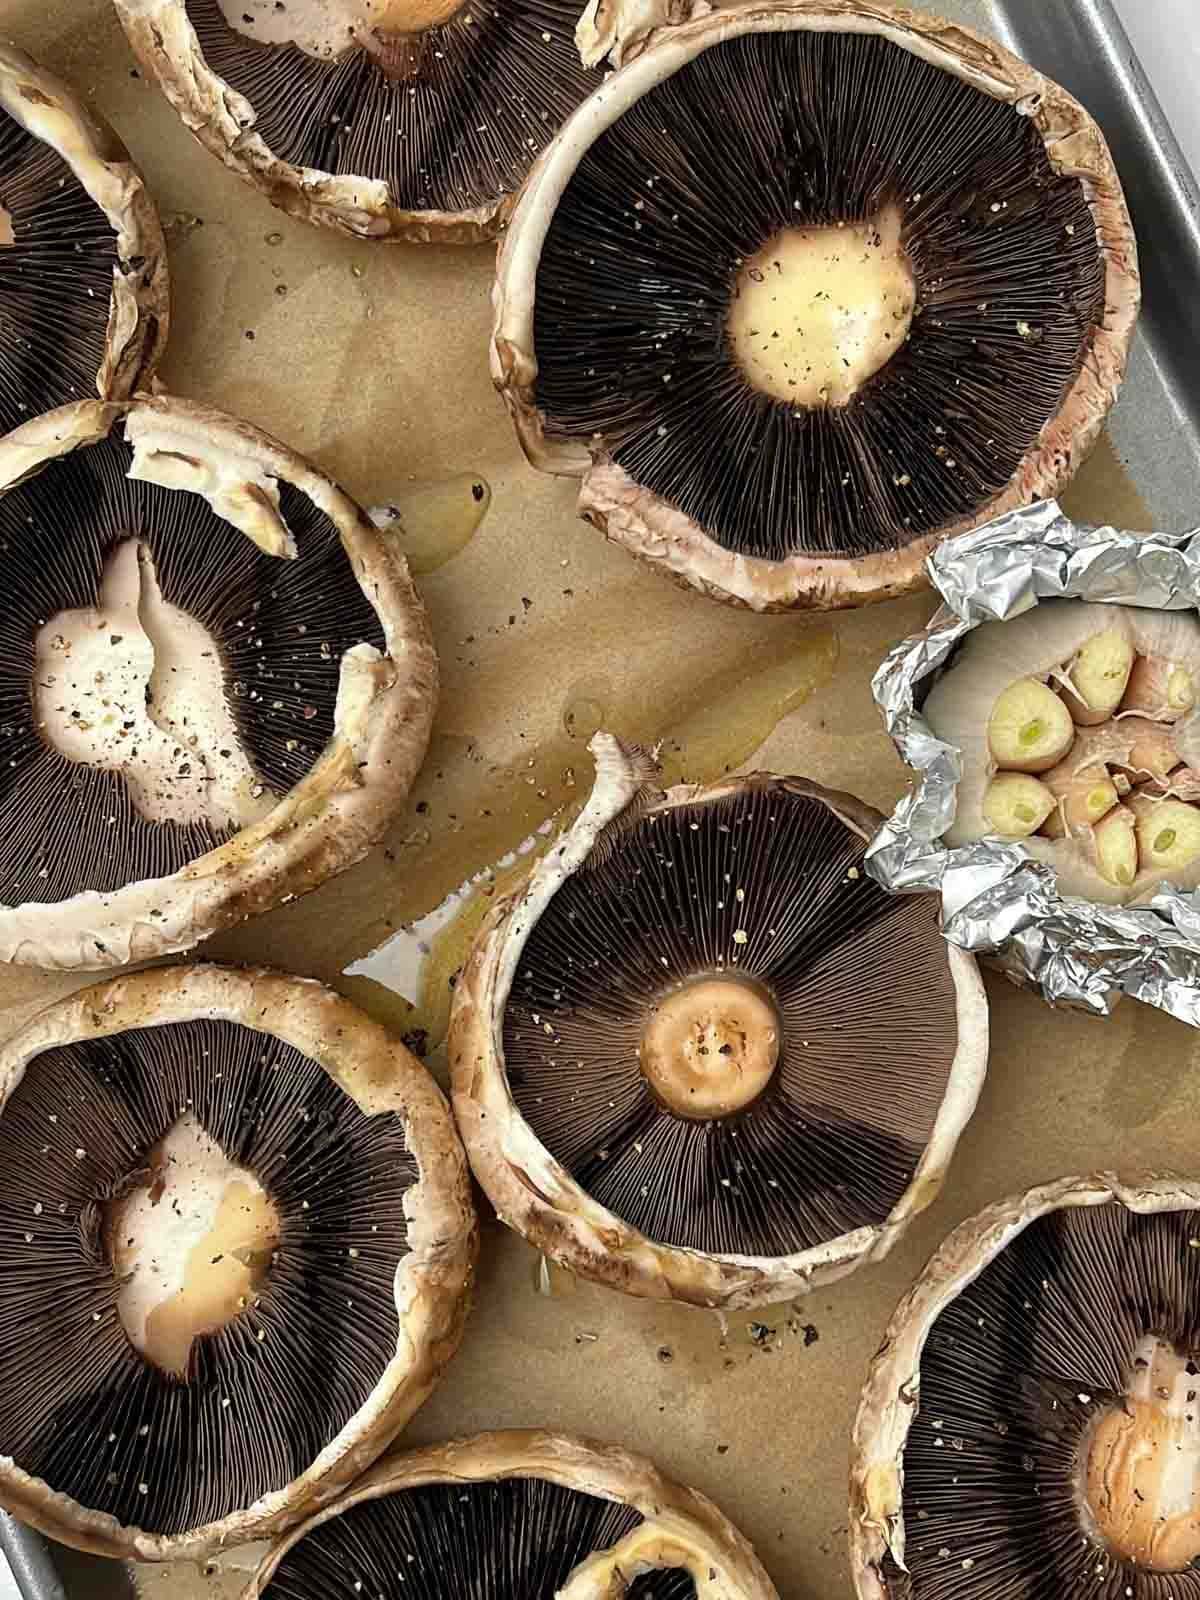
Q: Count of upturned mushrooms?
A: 8